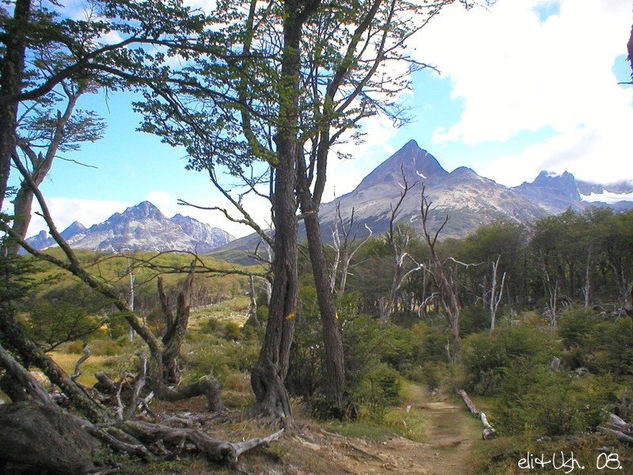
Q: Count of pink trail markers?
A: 0